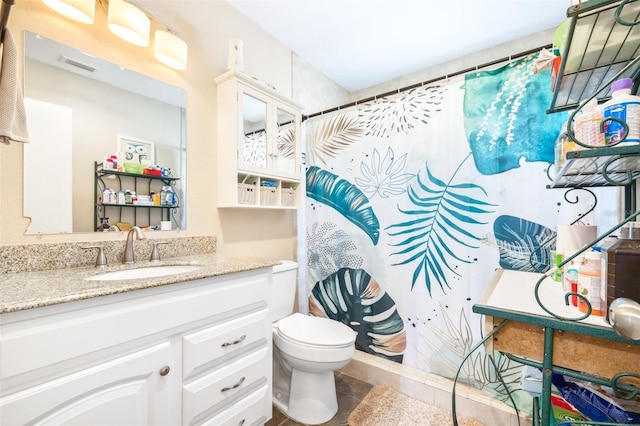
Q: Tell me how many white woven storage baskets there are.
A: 3